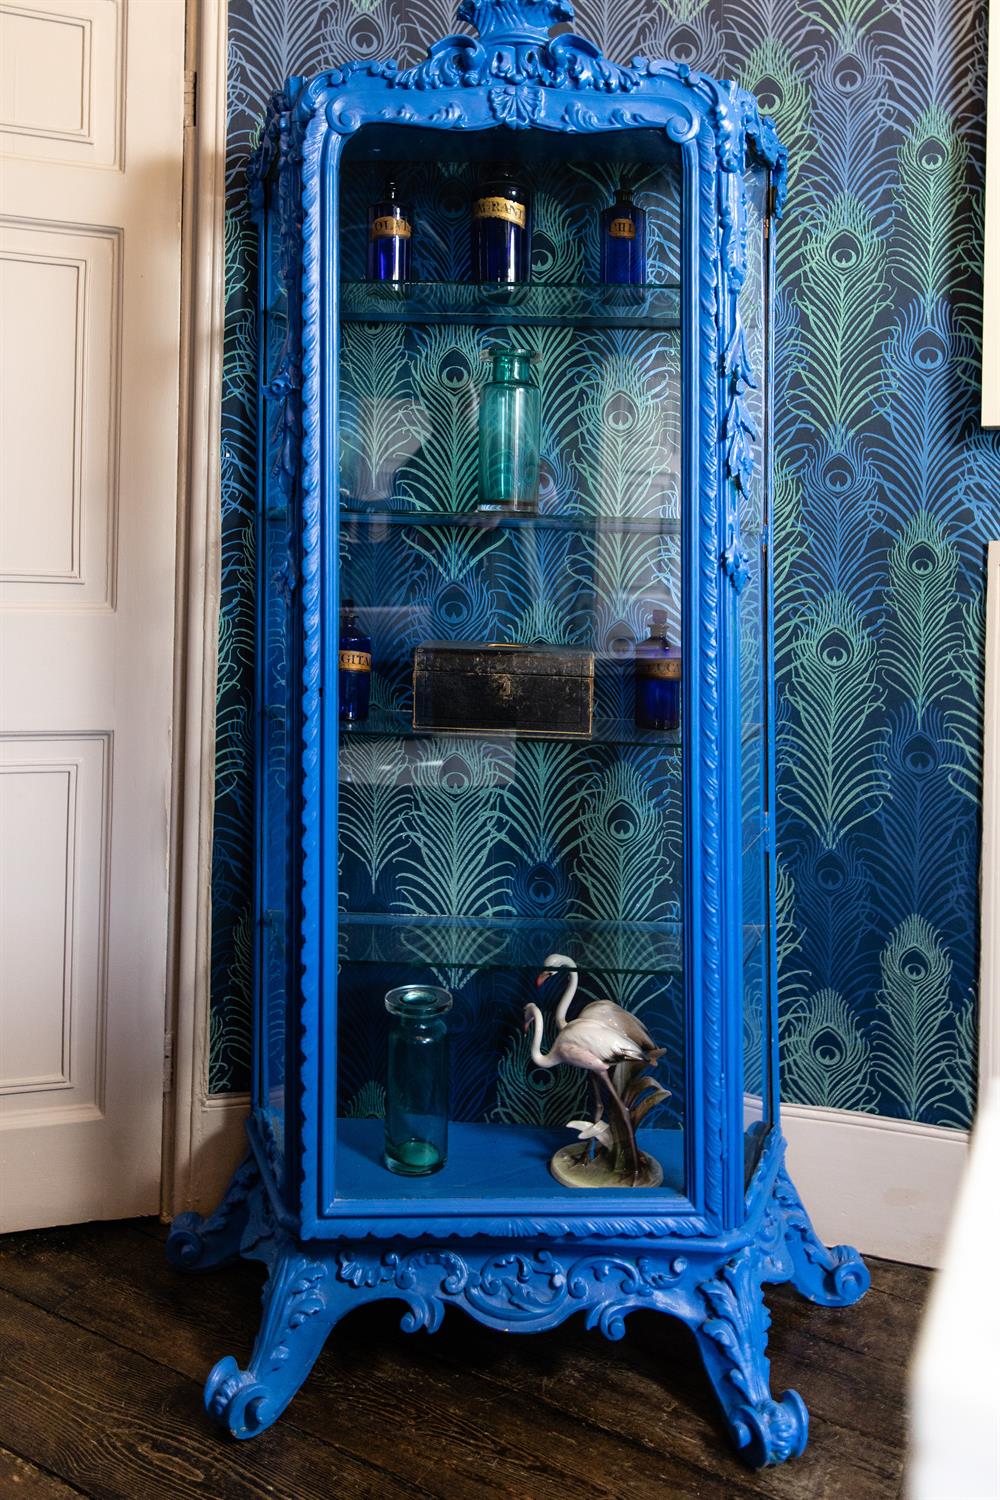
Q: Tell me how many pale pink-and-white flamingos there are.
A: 2